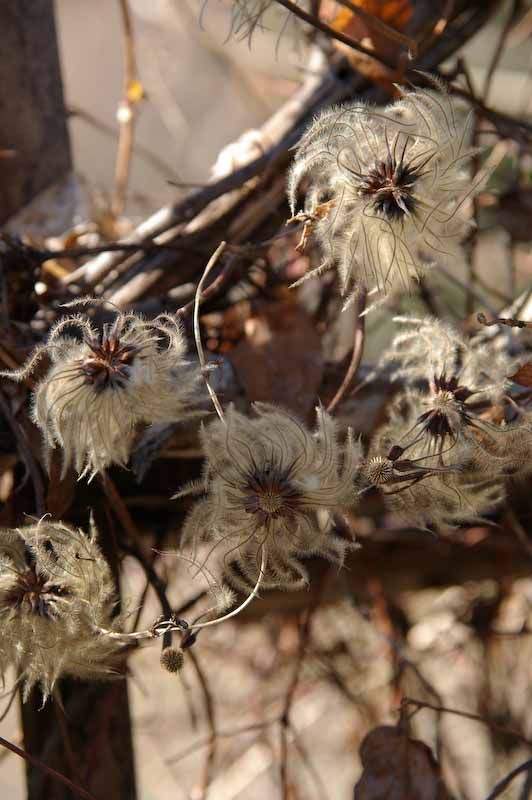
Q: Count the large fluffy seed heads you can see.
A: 5